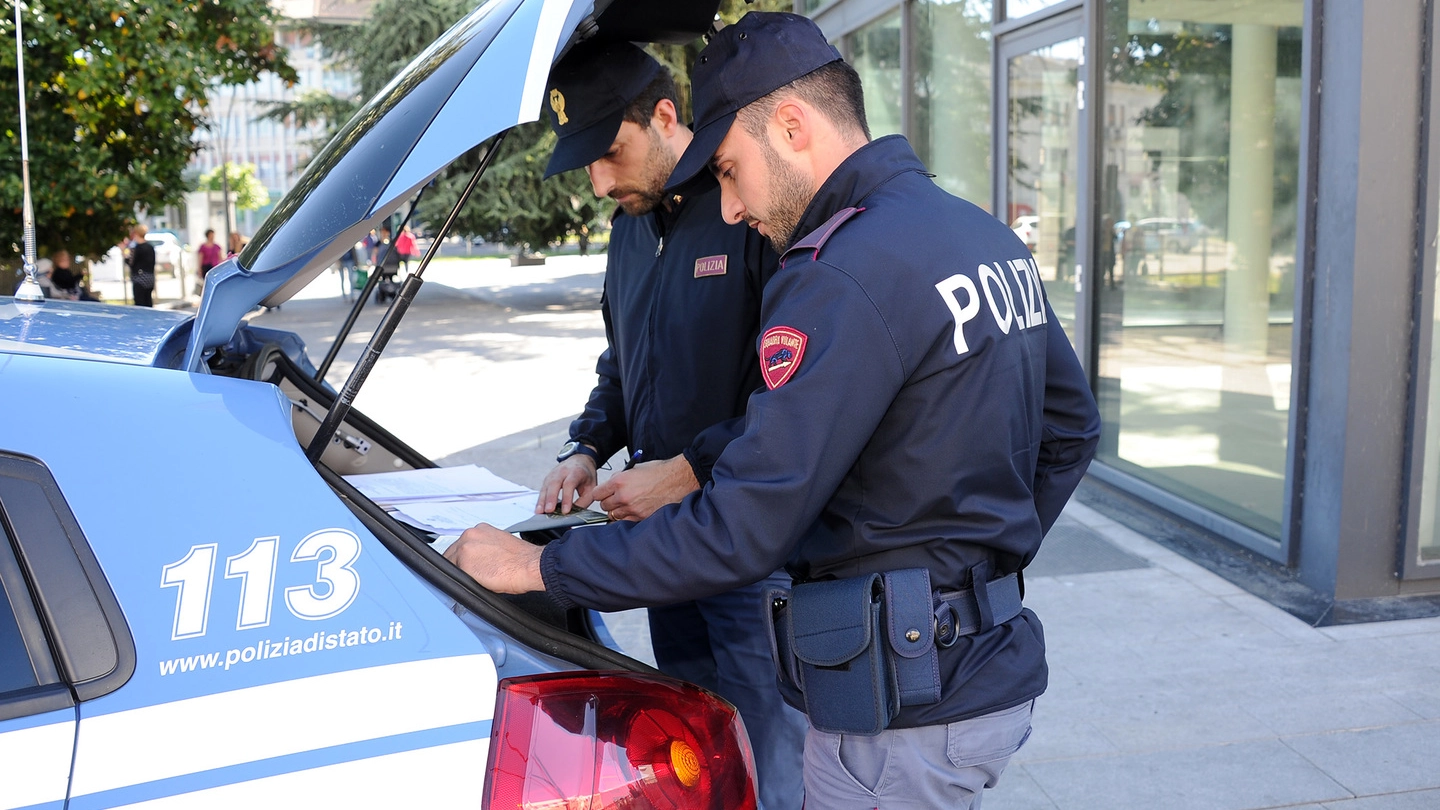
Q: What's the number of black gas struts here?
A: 2